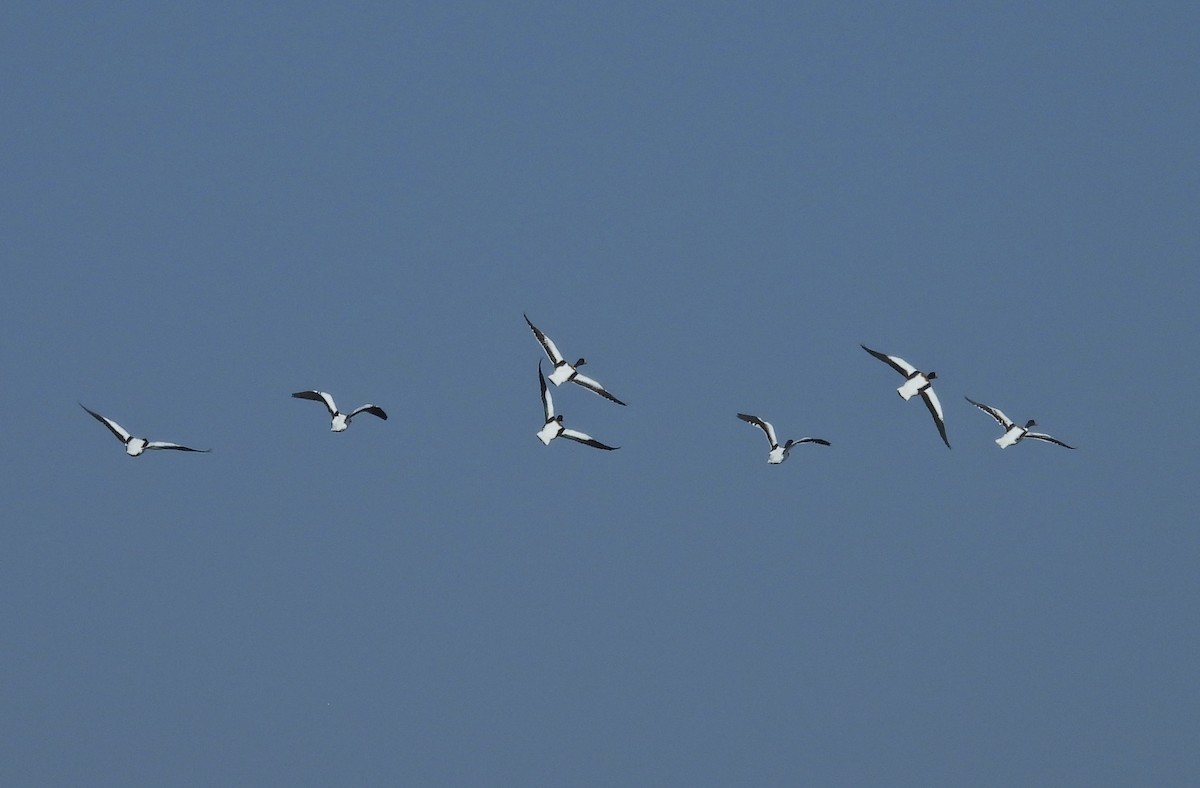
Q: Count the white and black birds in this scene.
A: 7